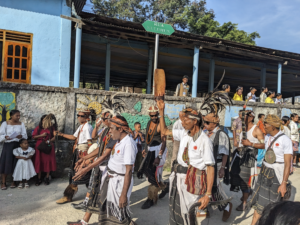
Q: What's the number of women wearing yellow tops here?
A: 2